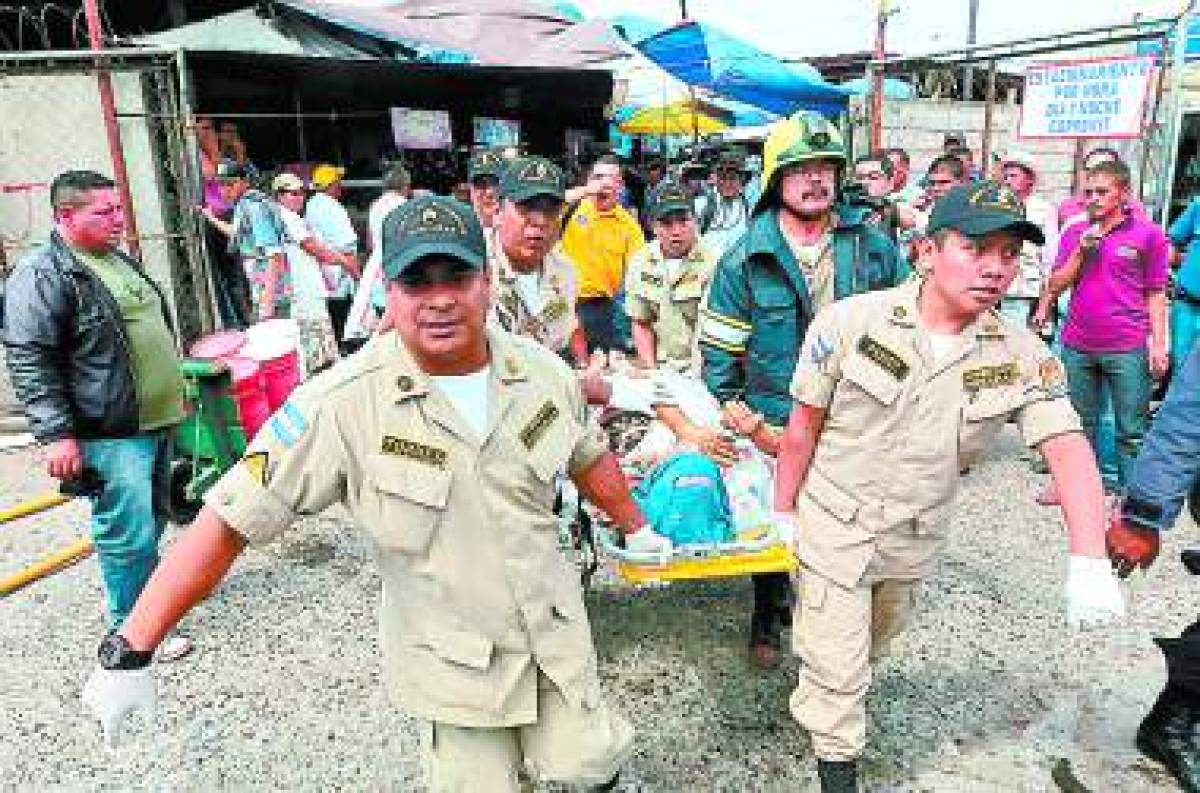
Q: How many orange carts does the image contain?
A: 0